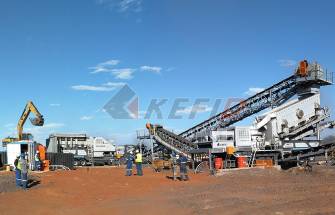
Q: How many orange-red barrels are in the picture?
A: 2